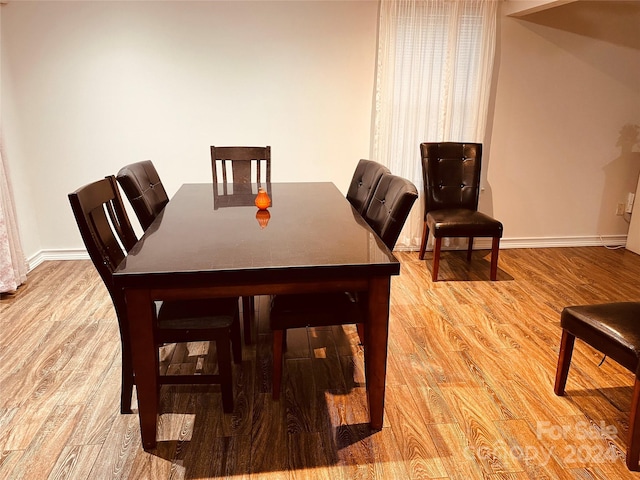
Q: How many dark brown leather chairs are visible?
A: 5